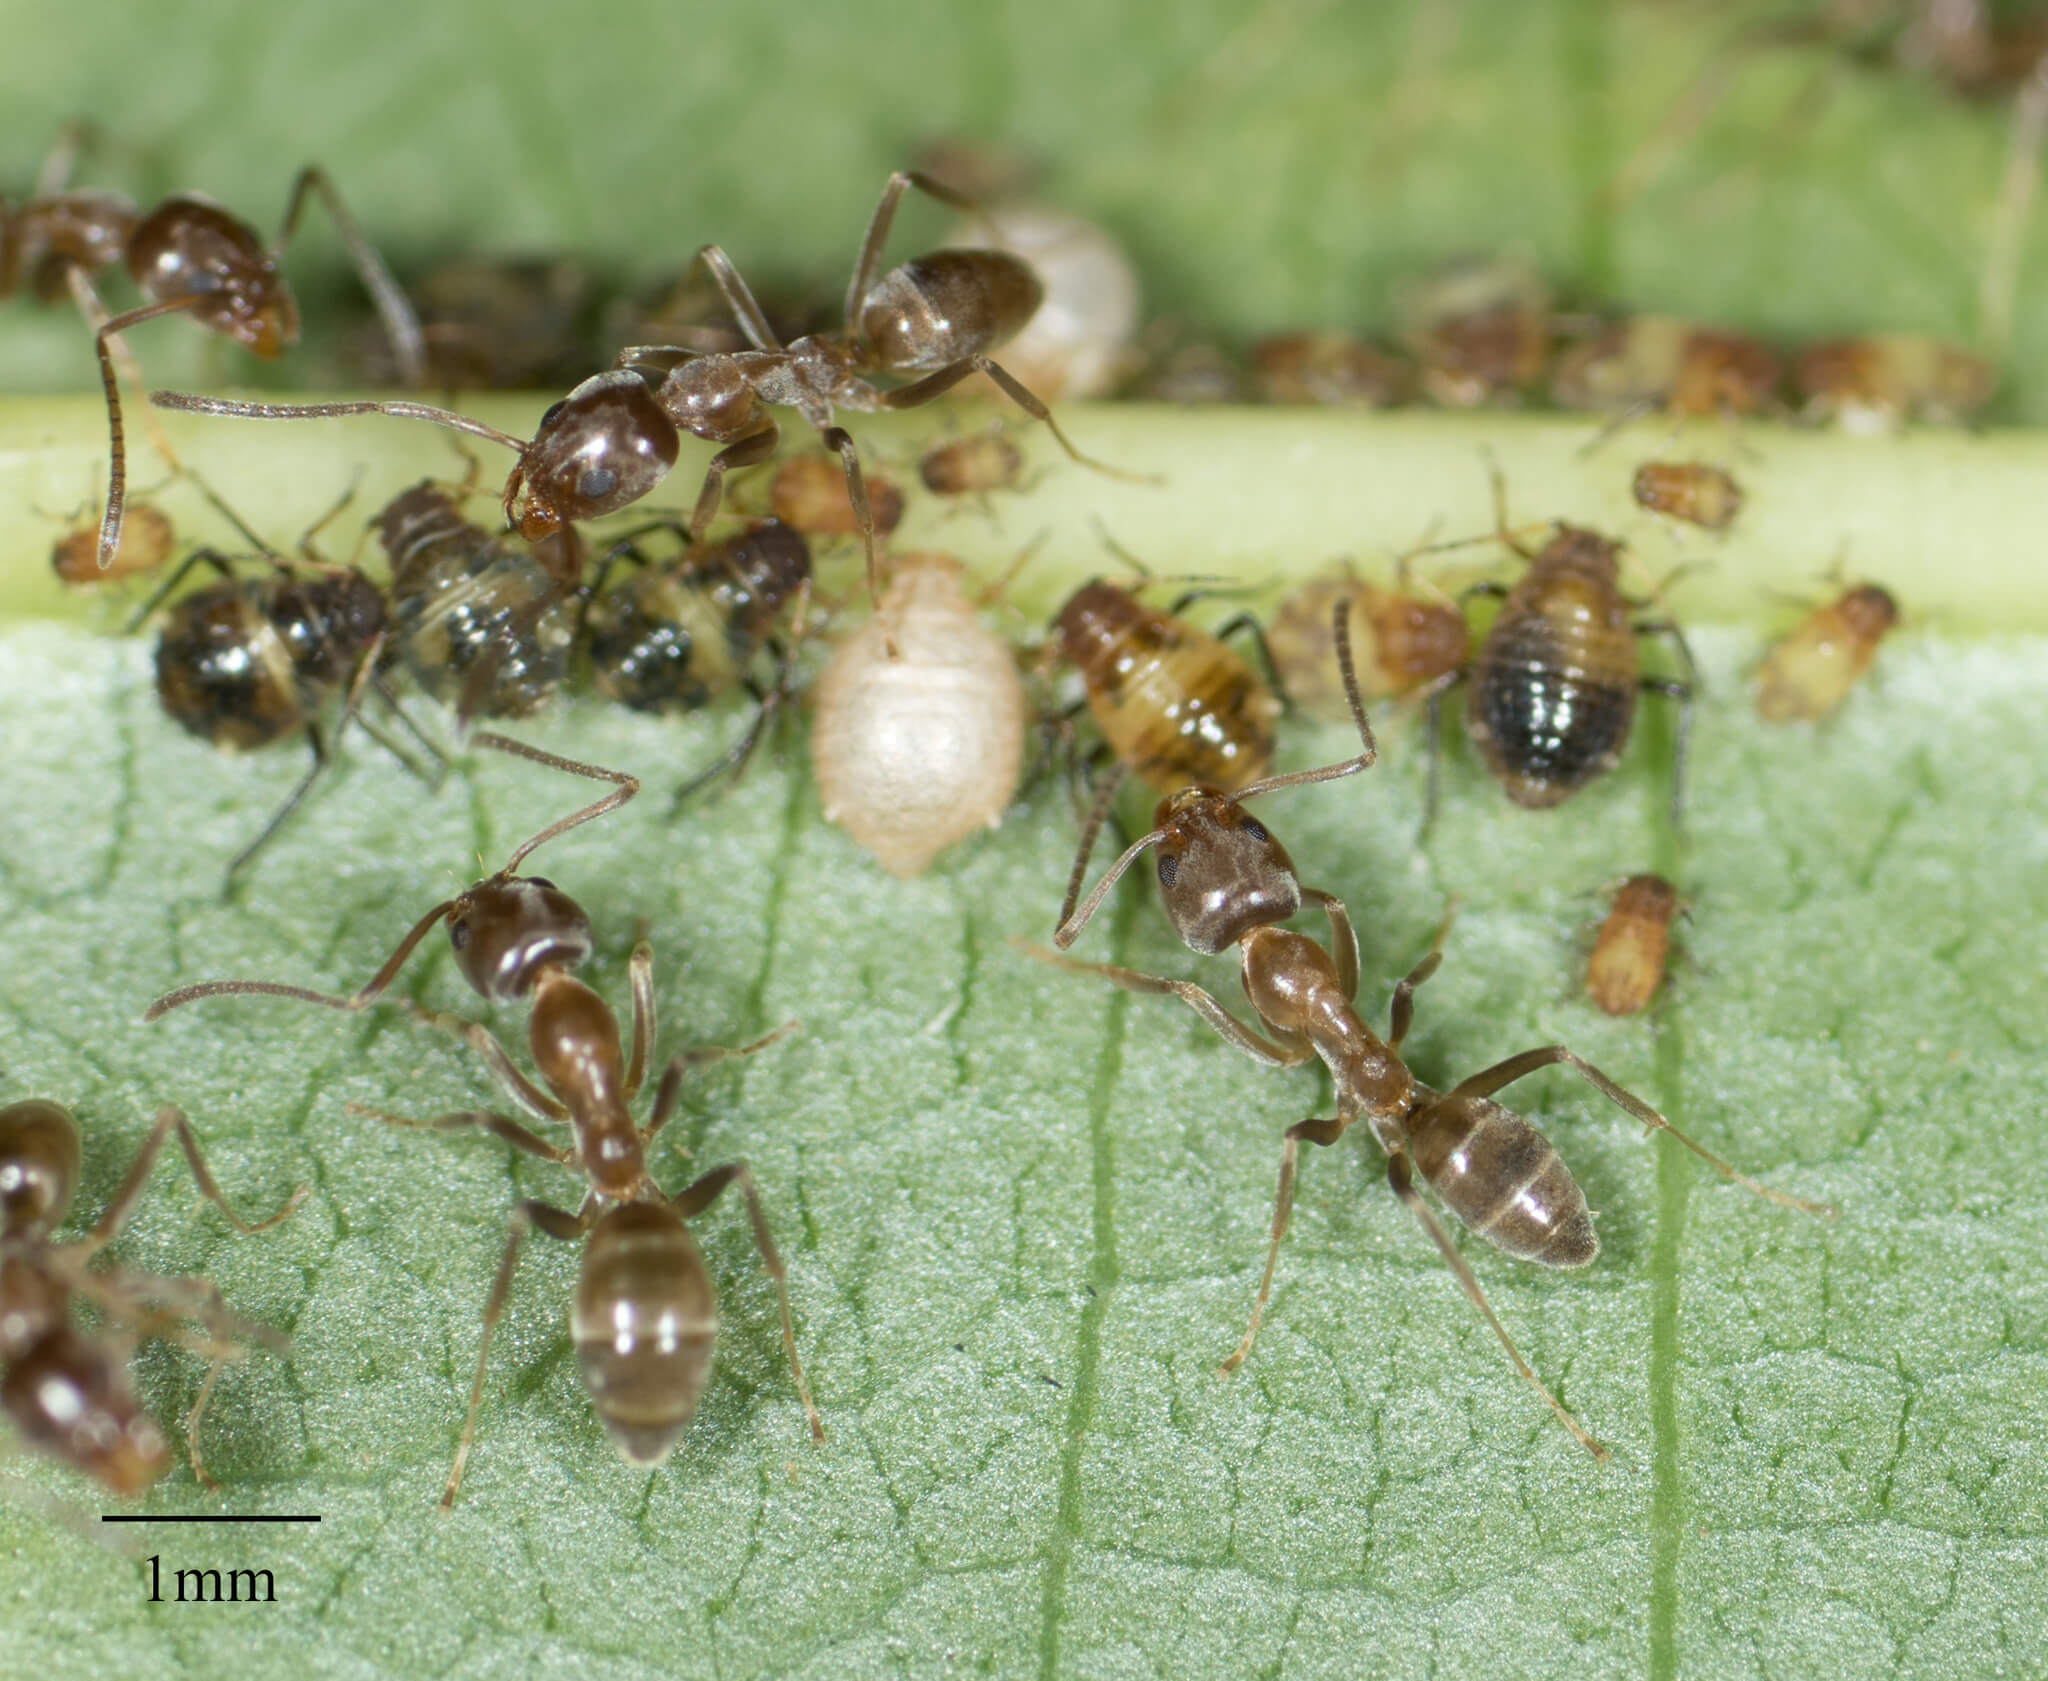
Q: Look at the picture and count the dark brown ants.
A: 5